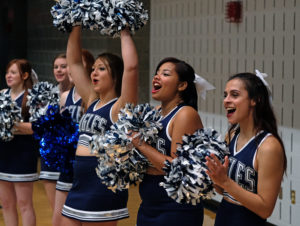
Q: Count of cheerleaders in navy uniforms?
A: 6